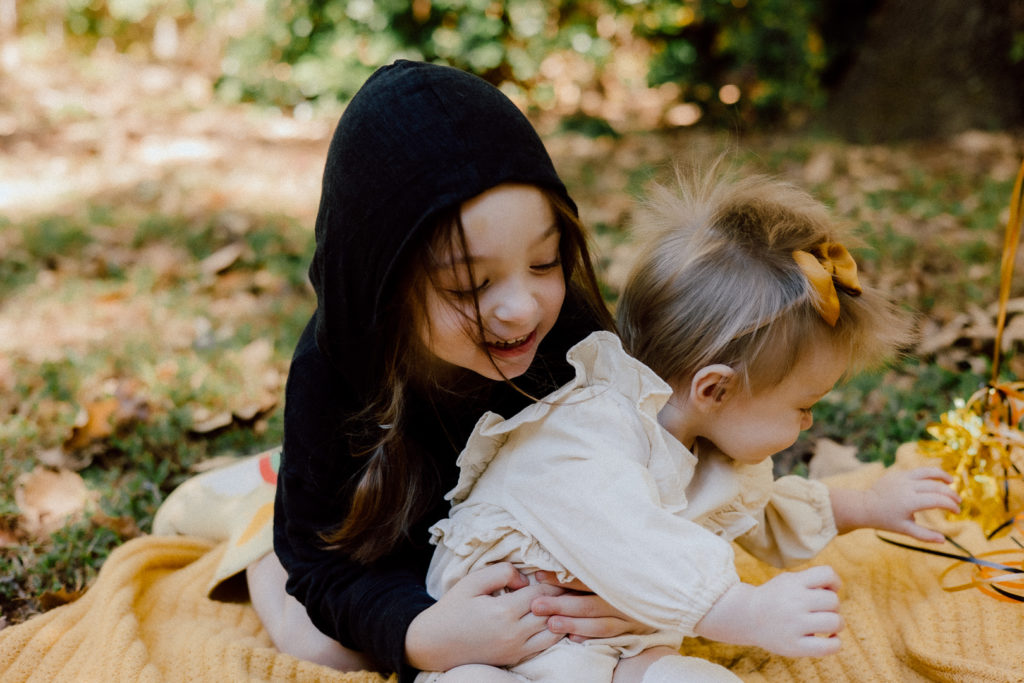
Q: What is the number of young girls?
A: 2